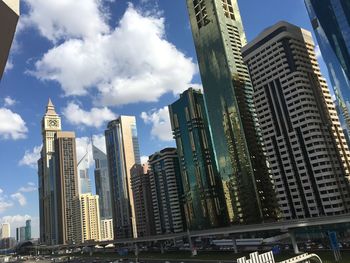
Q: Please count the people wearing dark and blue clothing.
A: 0